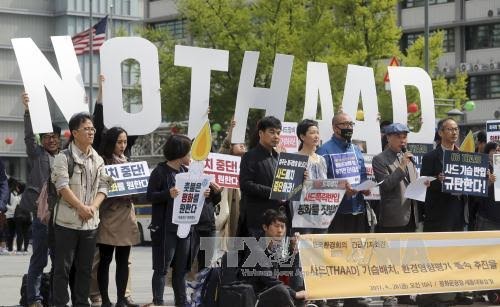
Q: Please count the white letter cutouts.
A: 7